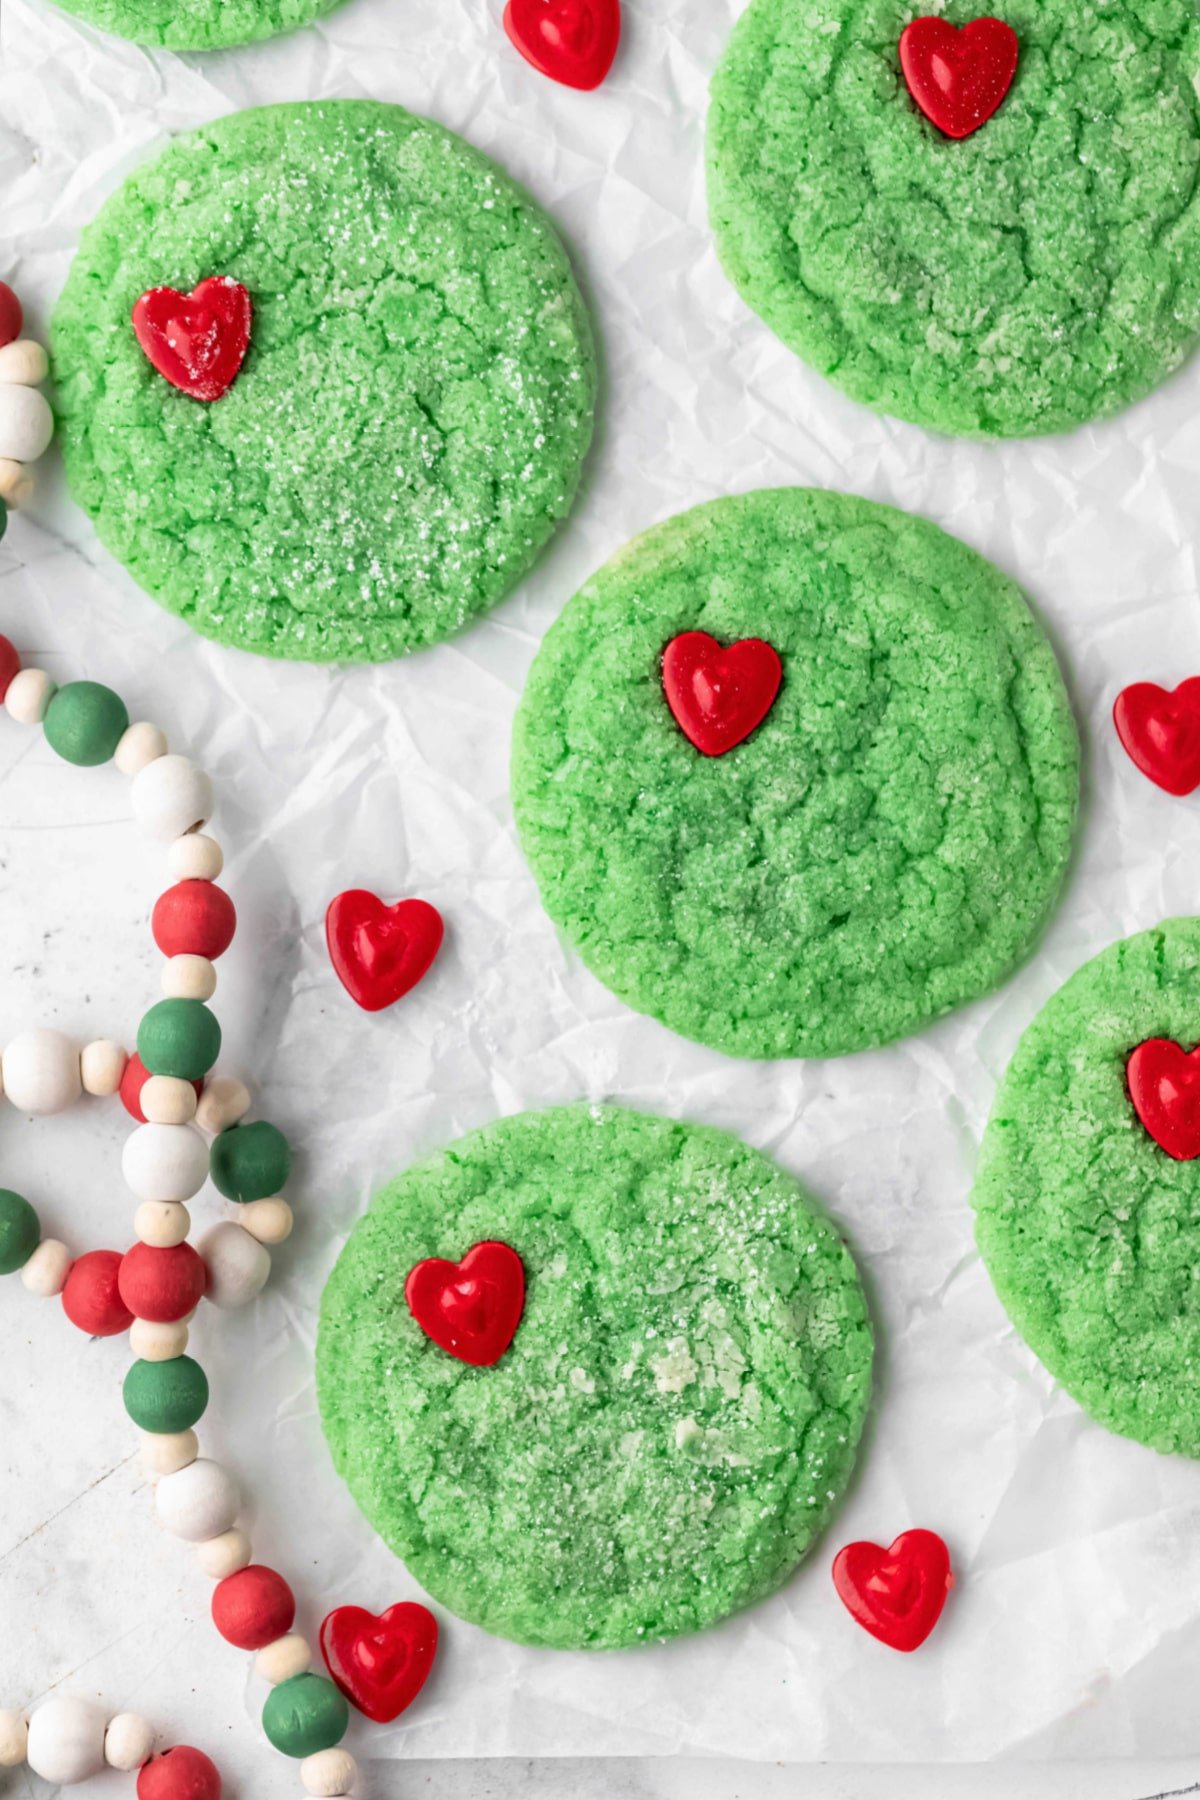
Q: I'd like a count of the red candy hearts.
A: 10